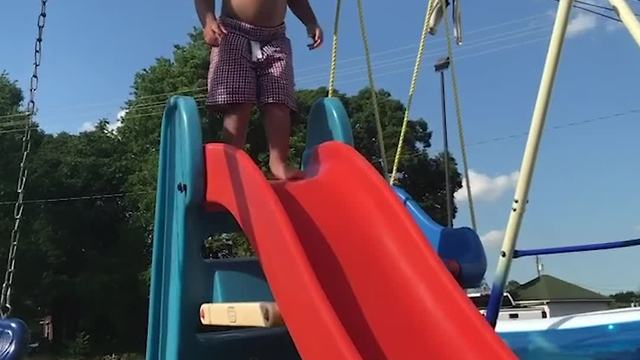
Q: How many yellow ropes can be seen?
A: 4